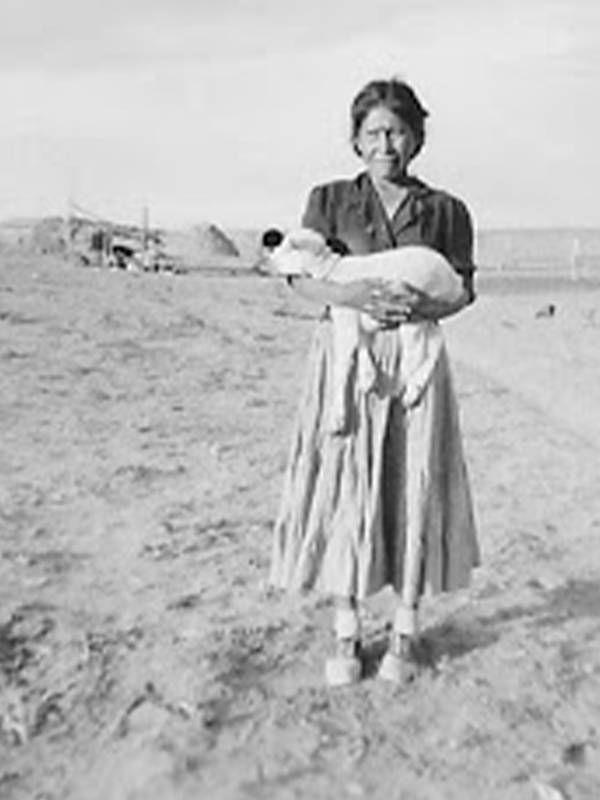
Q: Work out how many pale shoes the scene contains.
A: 2